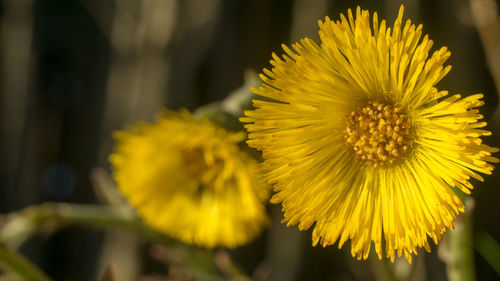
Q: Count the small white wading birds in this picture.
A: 0